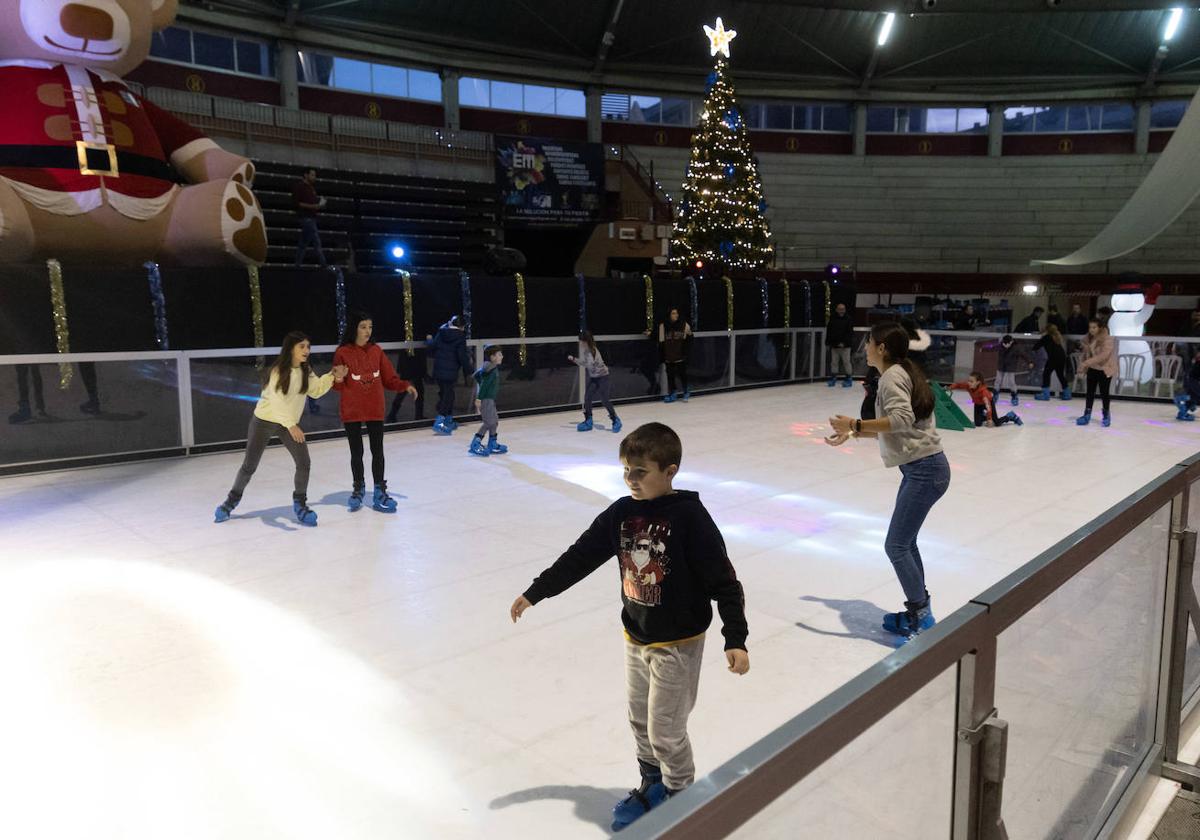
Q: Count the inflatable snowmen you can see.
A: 1